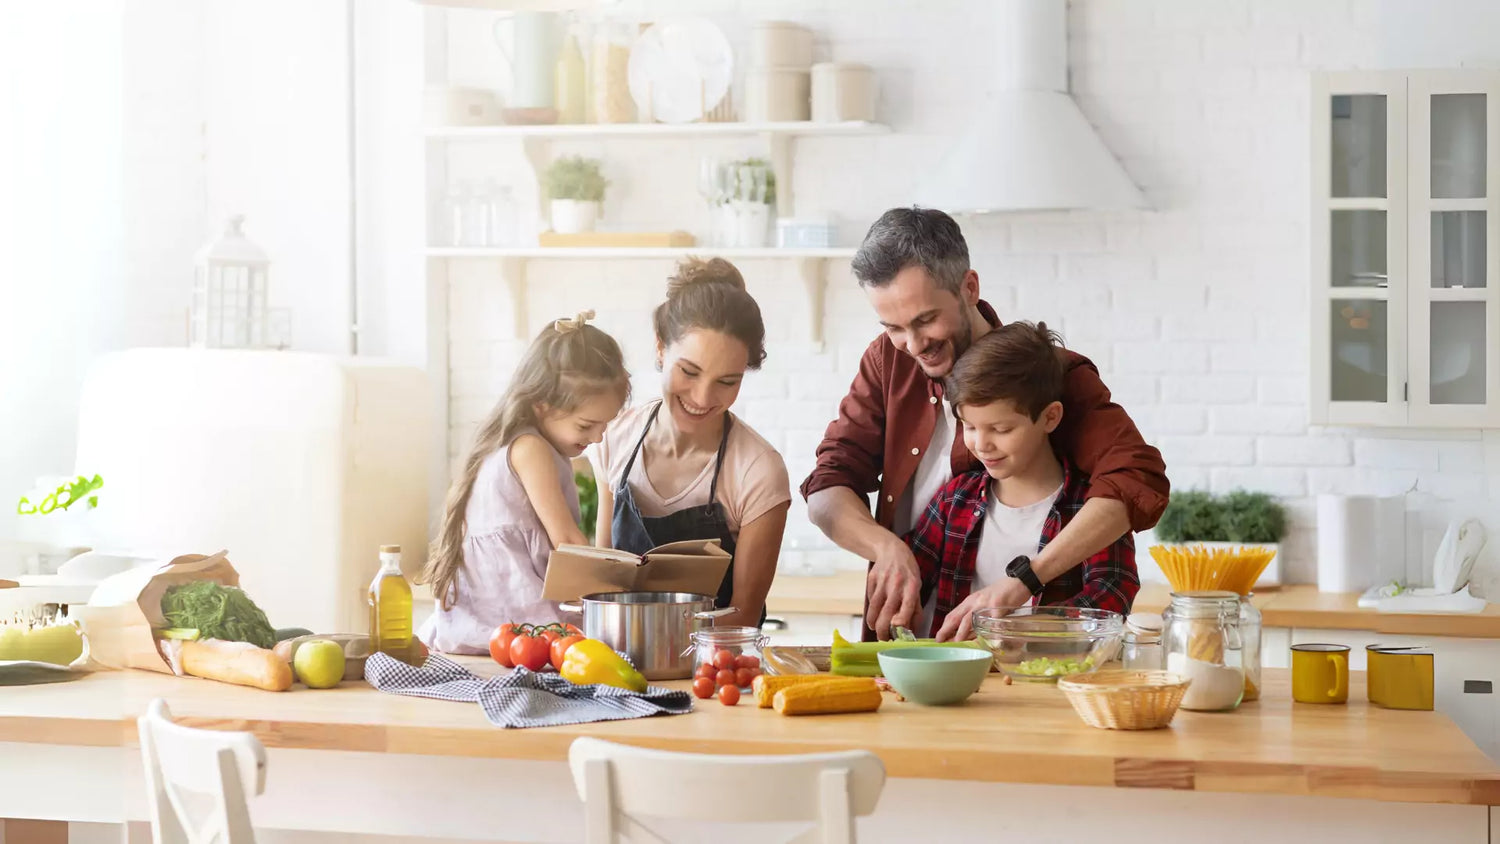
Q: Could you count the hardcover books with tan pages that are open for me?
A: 1